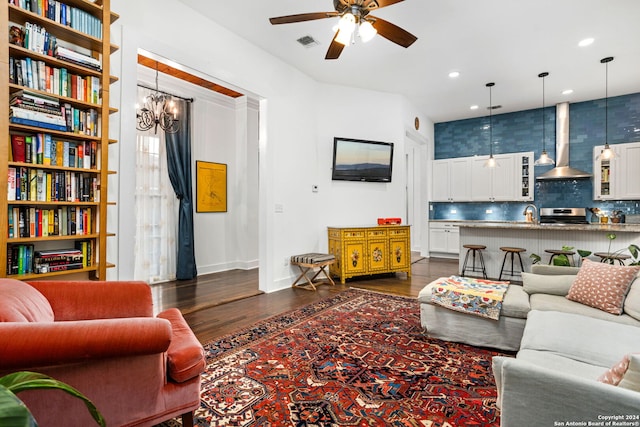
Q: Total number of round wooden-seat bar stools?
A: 4